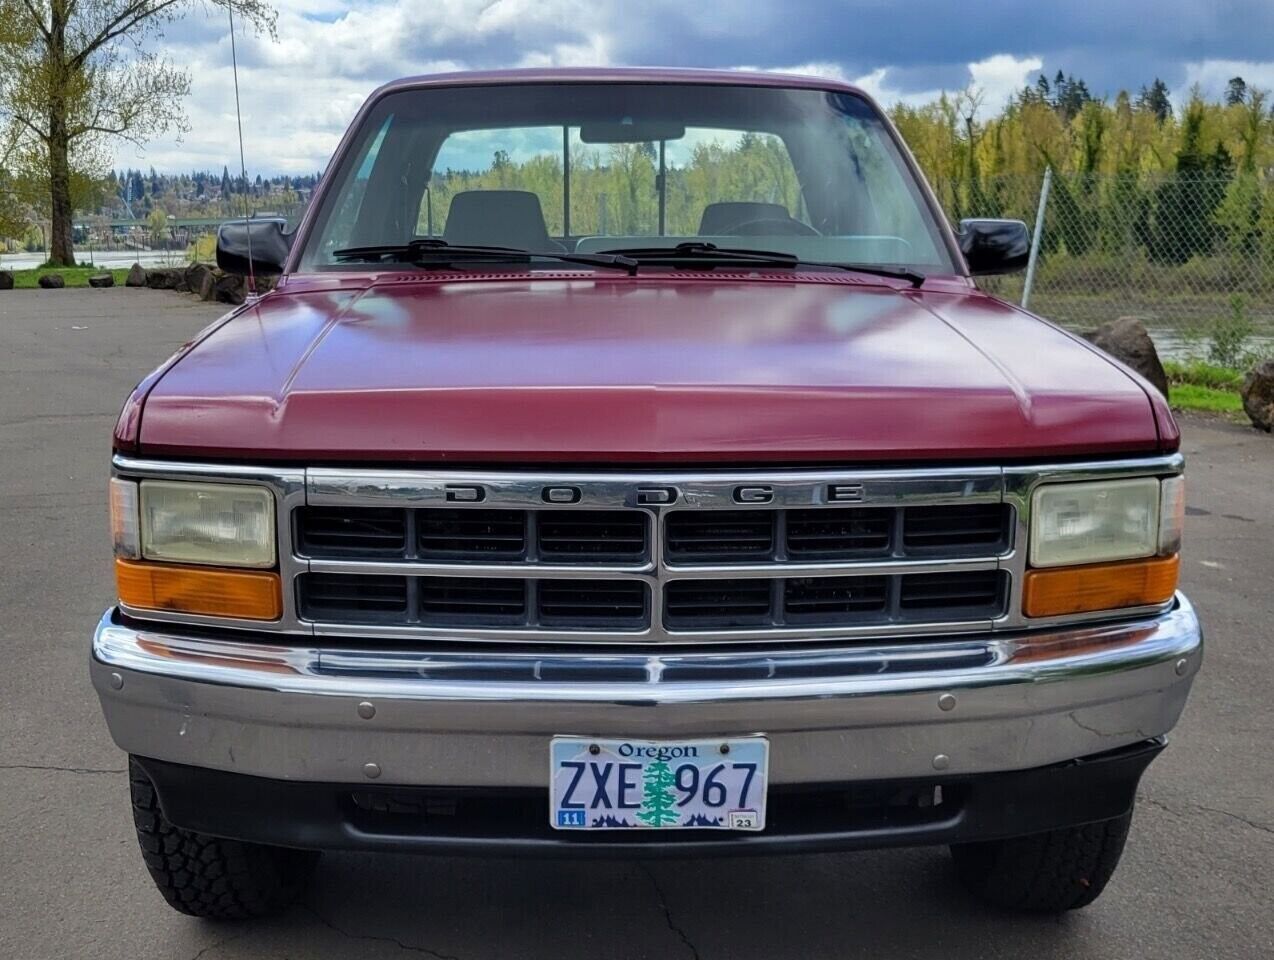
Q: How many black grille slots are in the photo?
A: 12